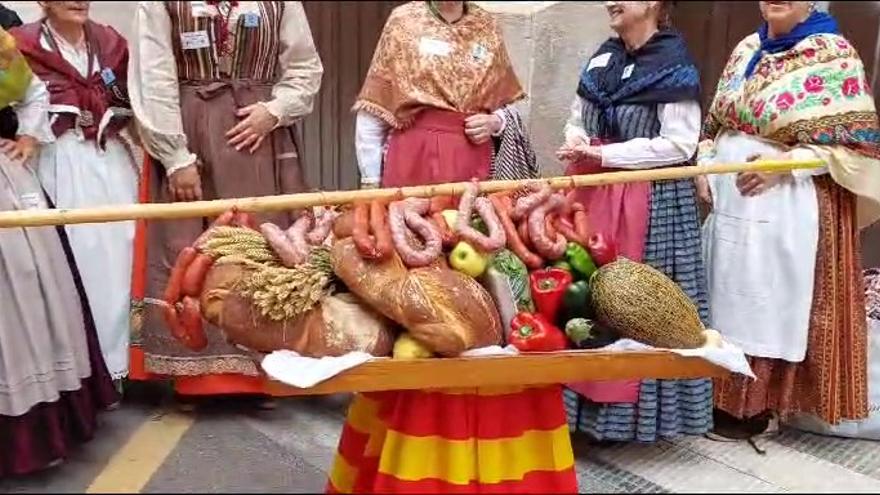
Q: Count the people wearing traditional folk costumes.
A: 6